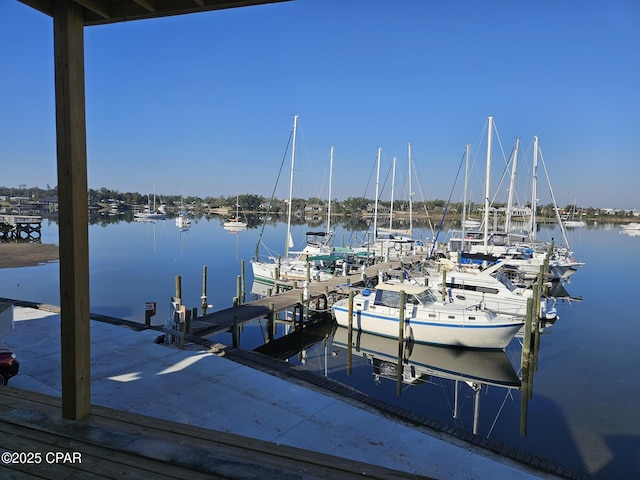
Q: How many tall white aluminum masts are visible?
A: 9